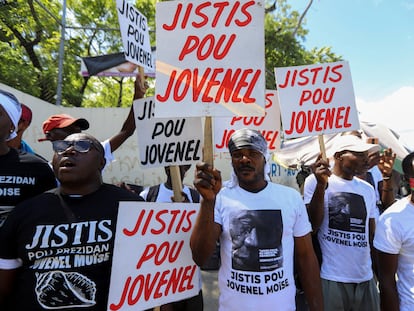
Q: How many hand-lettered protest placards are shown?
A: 6